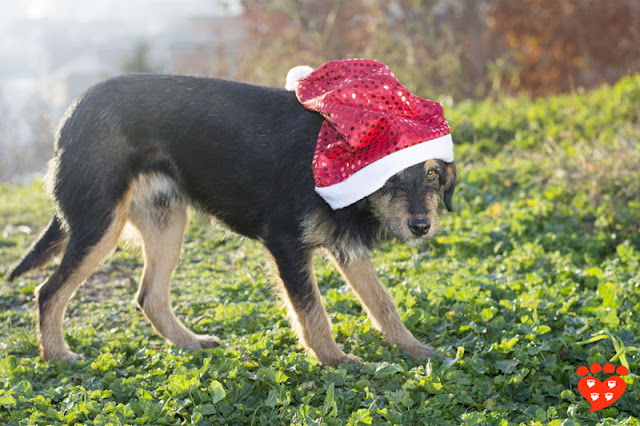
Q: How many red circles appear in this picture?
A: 4